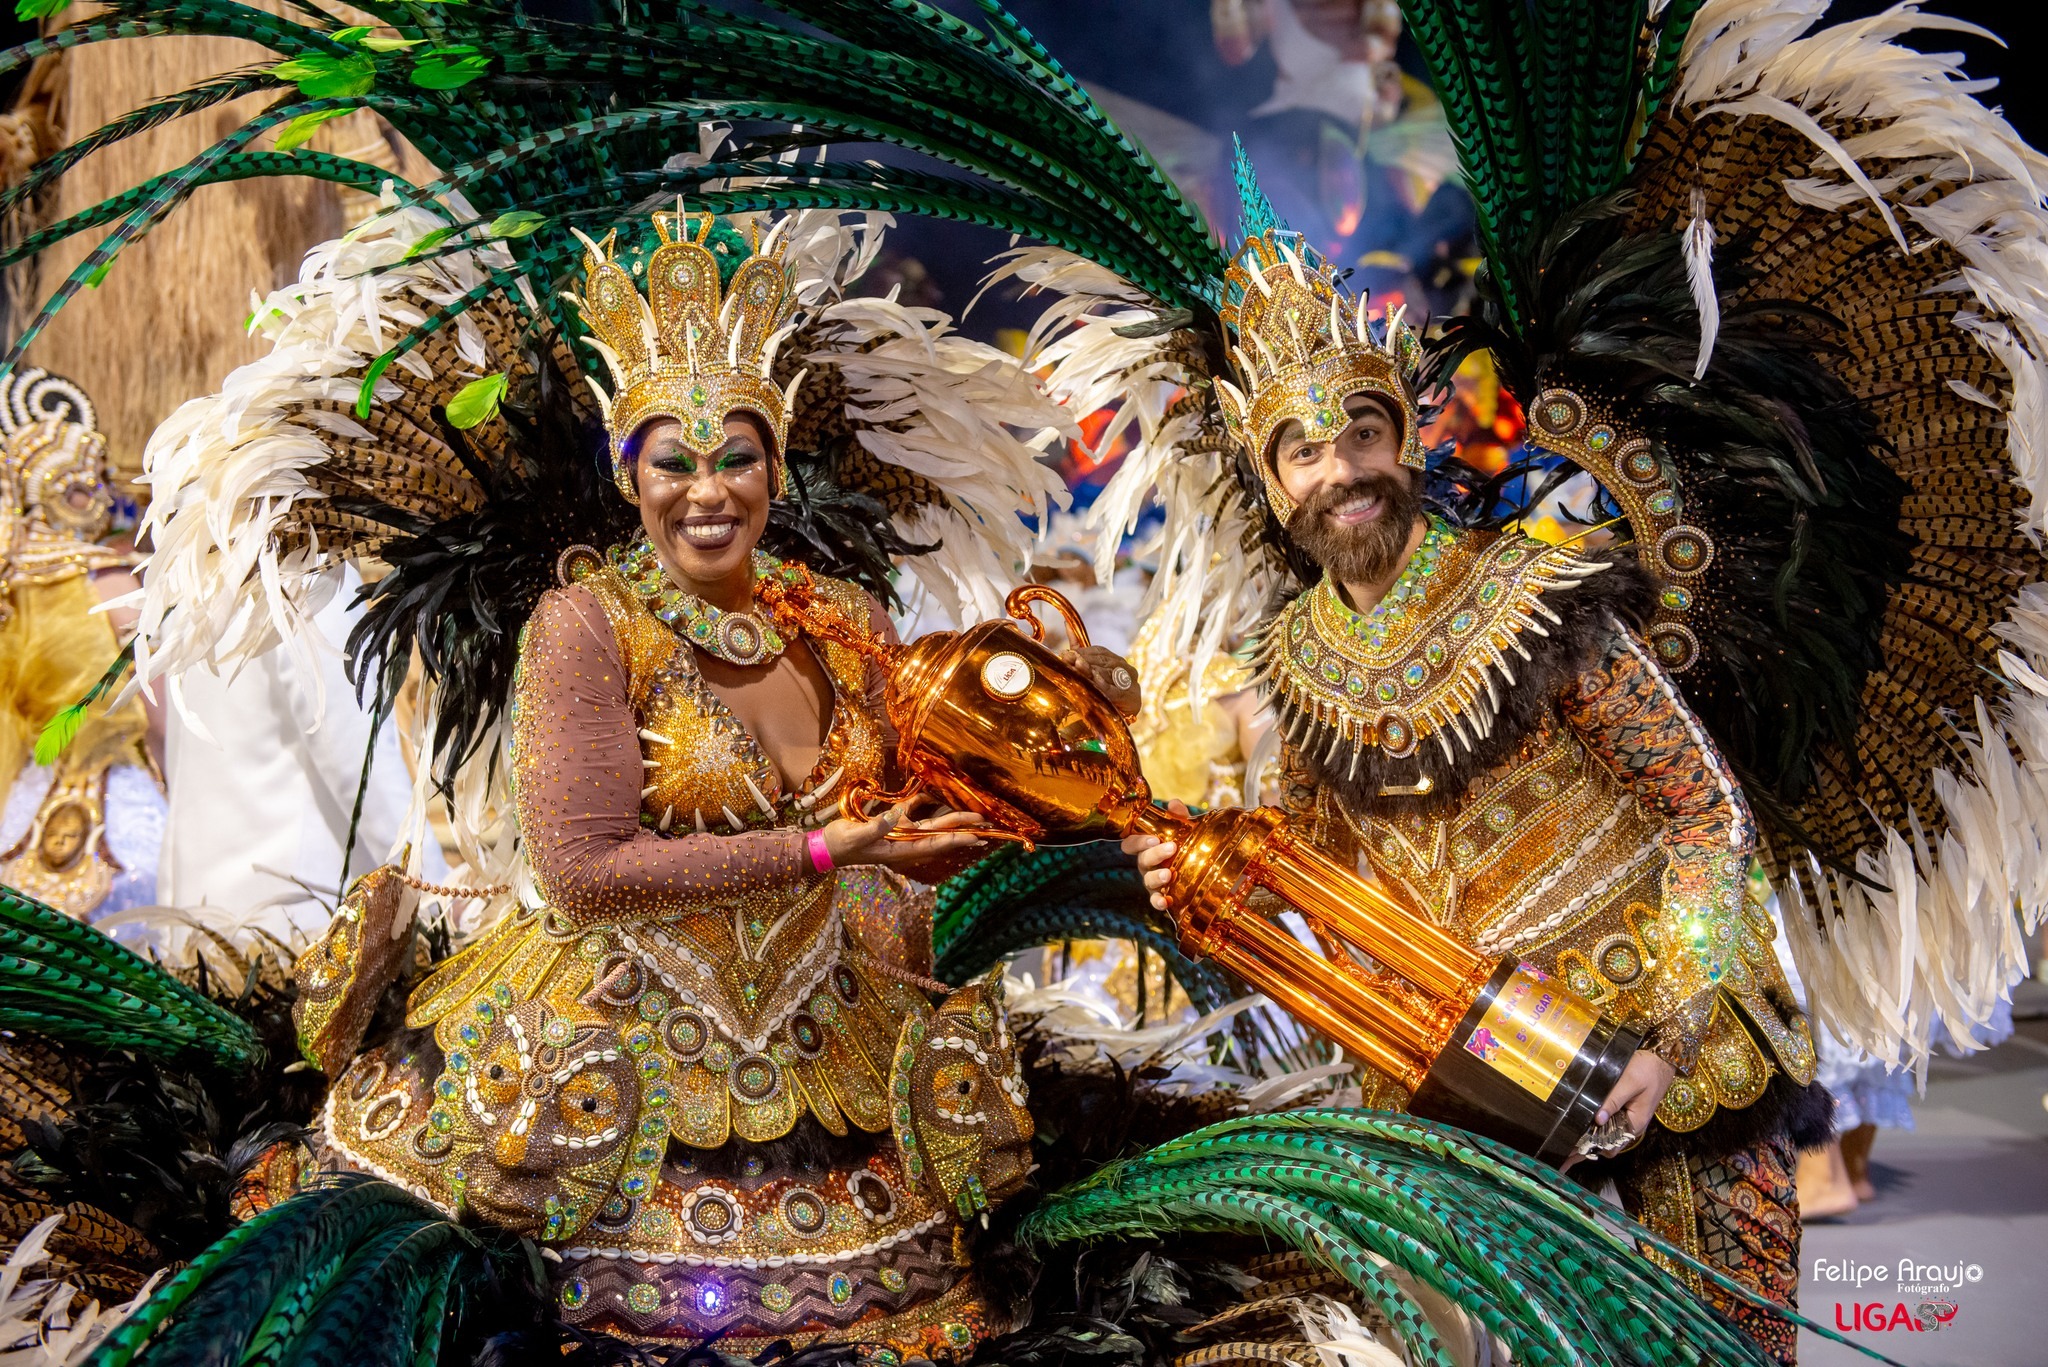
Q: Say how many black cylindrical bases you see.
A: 1